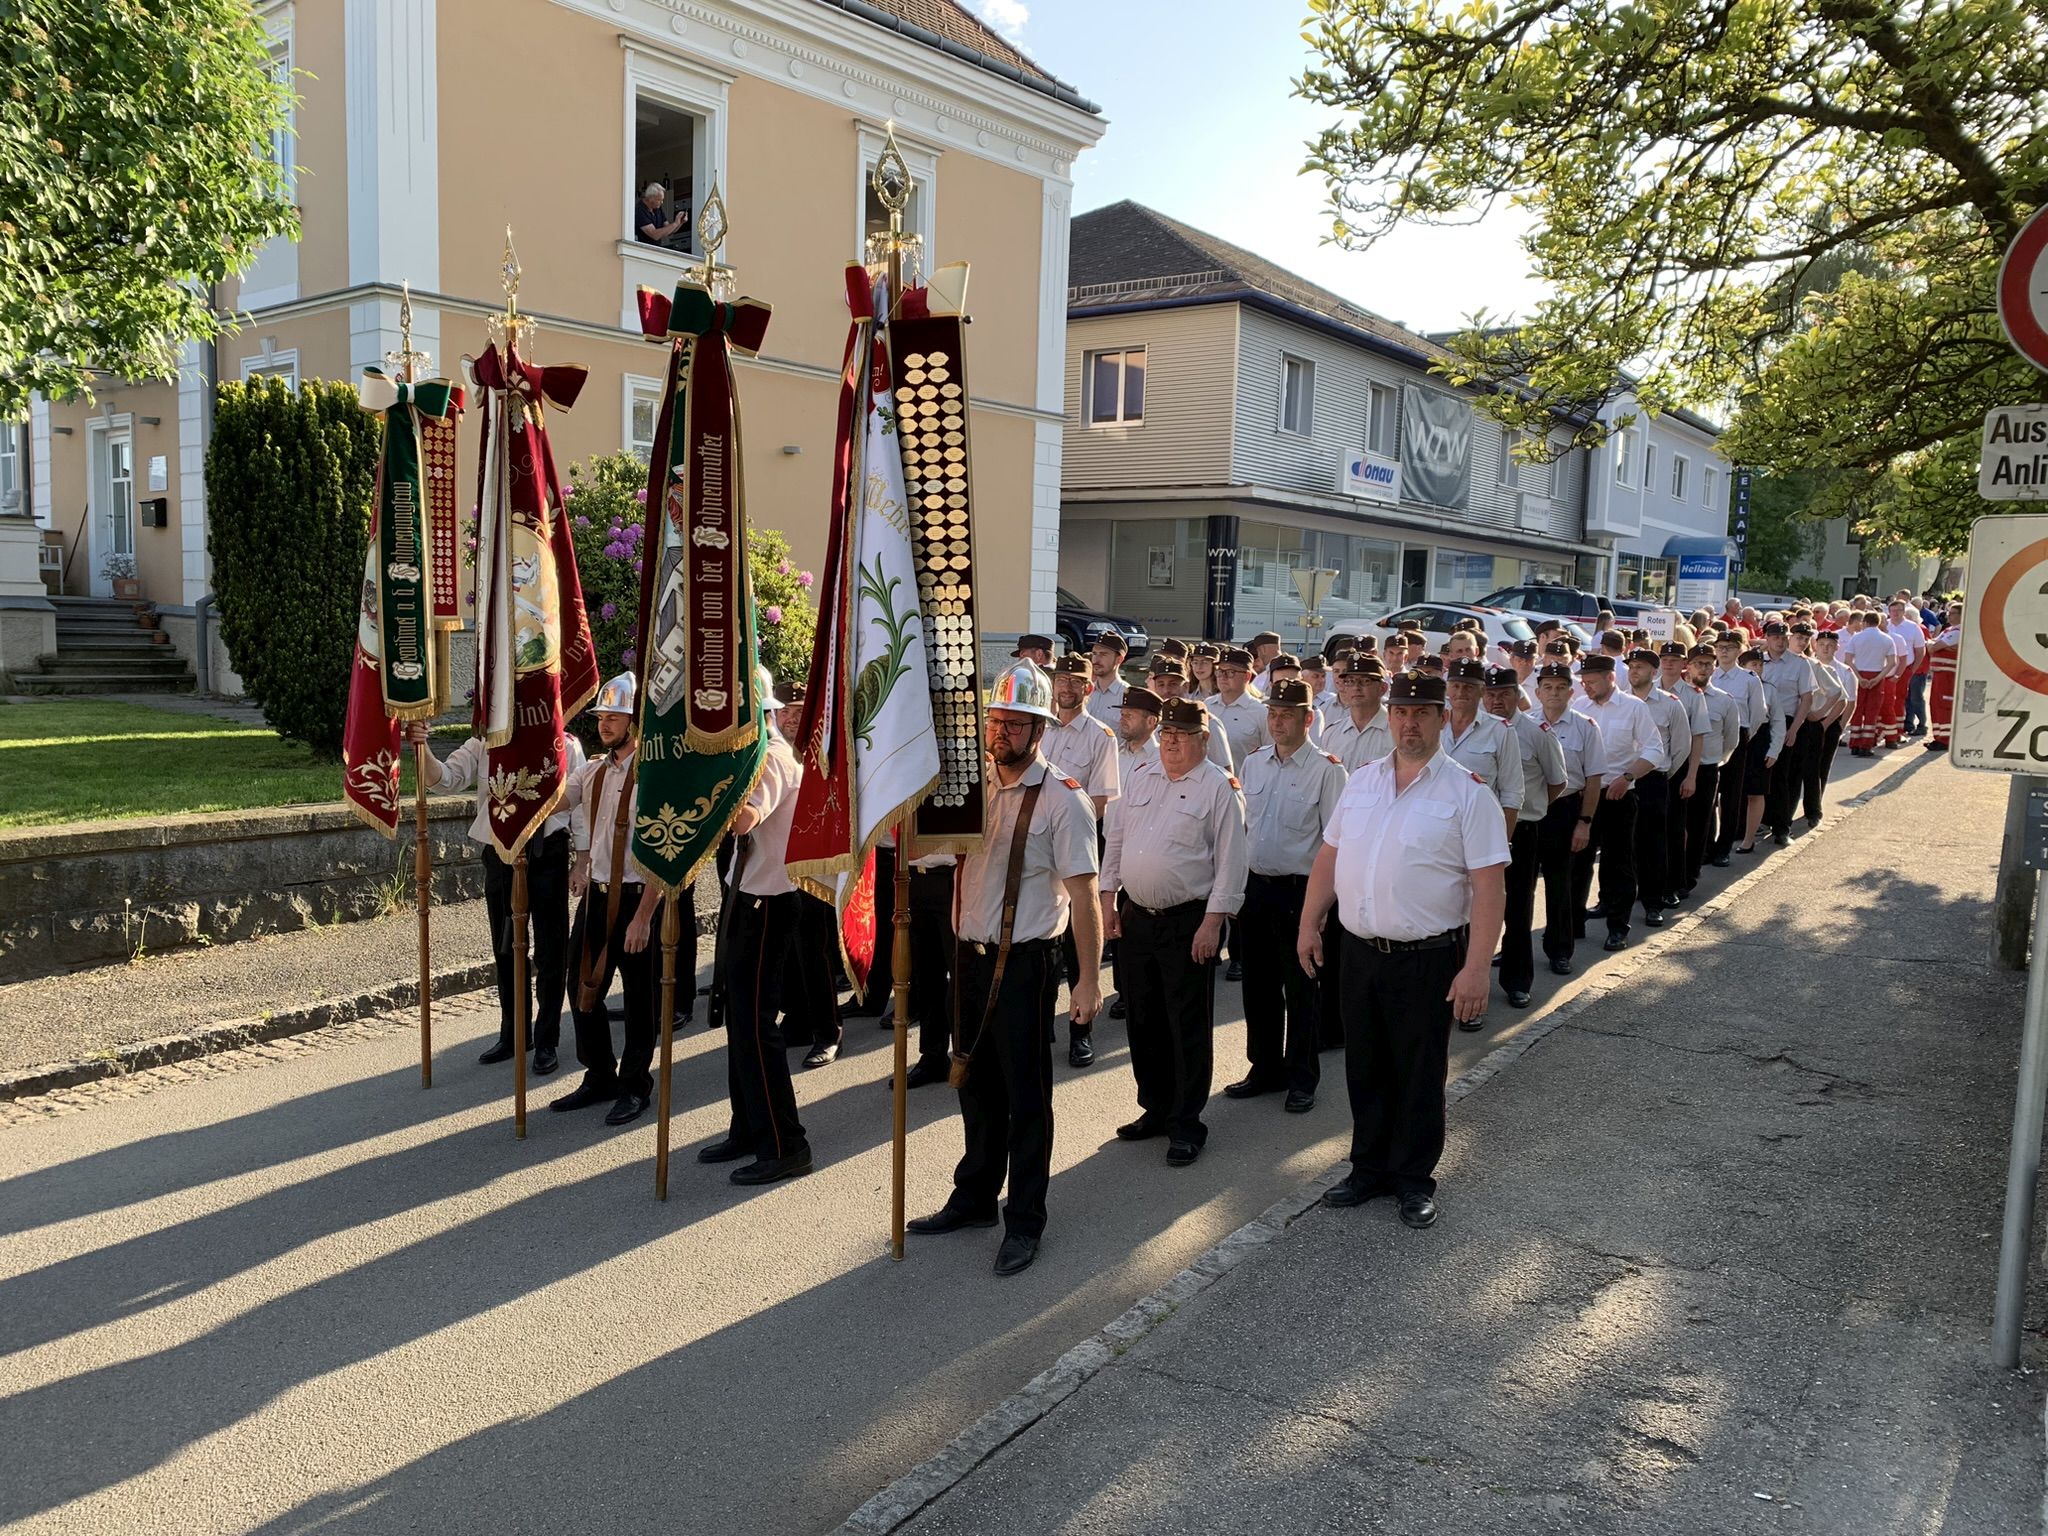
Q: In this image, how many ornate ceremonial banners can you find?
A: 4